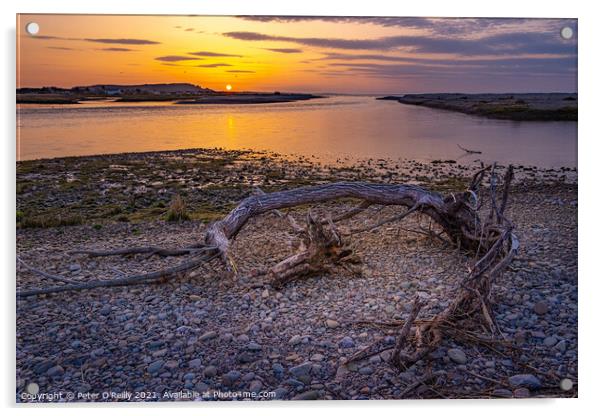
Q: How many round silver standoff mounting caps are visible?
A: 4